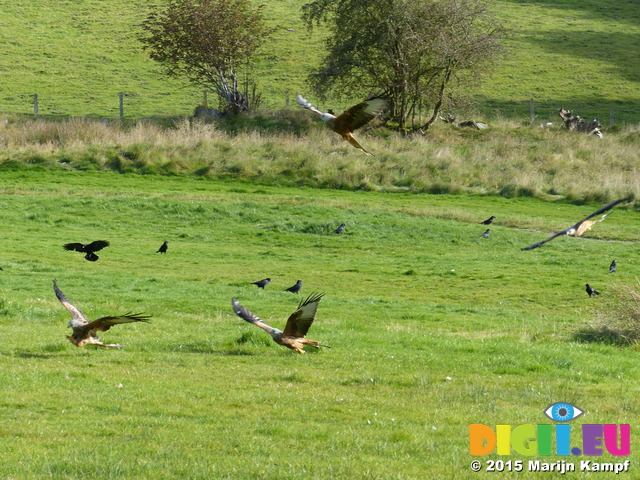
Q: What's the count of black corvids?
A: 9